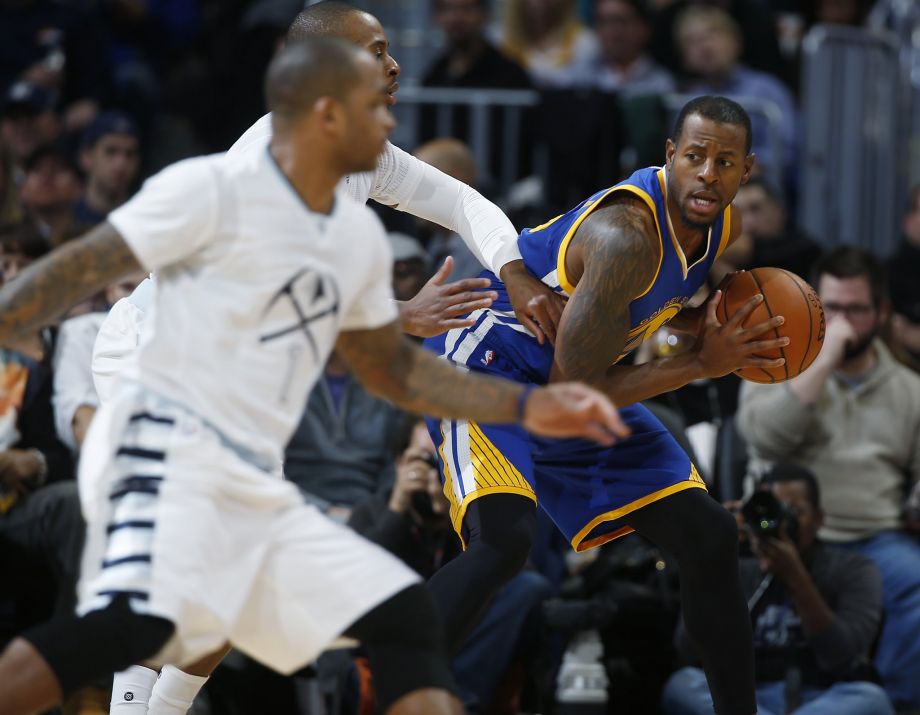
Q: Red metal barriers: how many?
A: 0